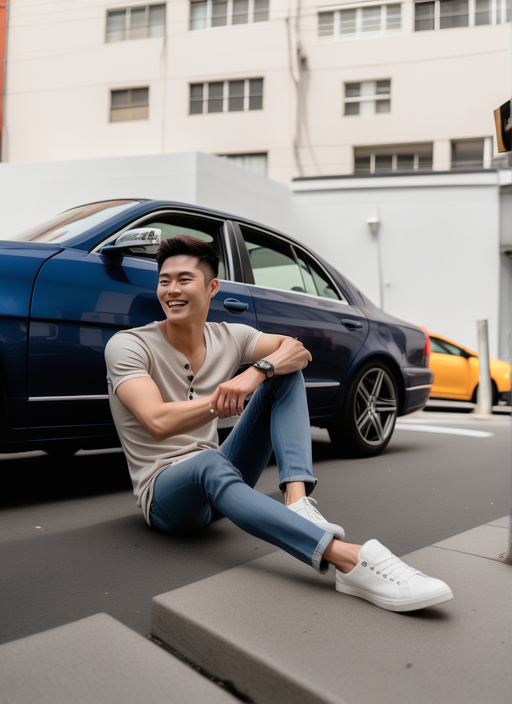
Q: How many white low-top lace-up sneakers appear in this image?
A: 2